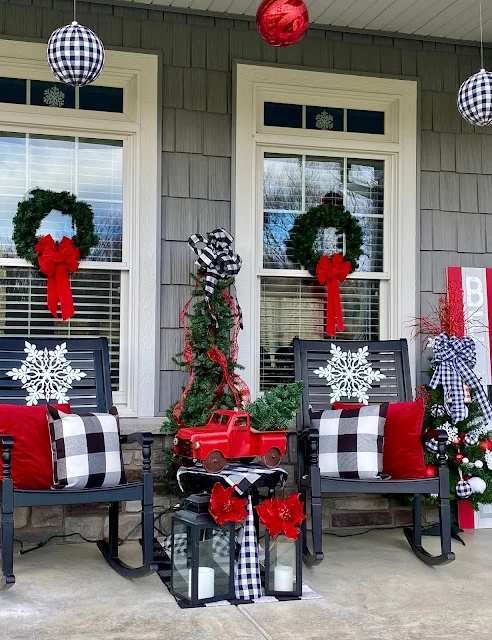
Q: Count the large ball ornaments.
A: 3